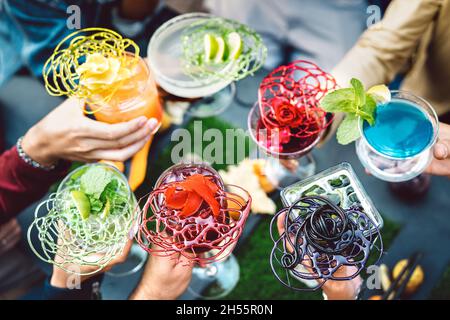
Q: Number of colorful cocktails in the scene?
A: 7